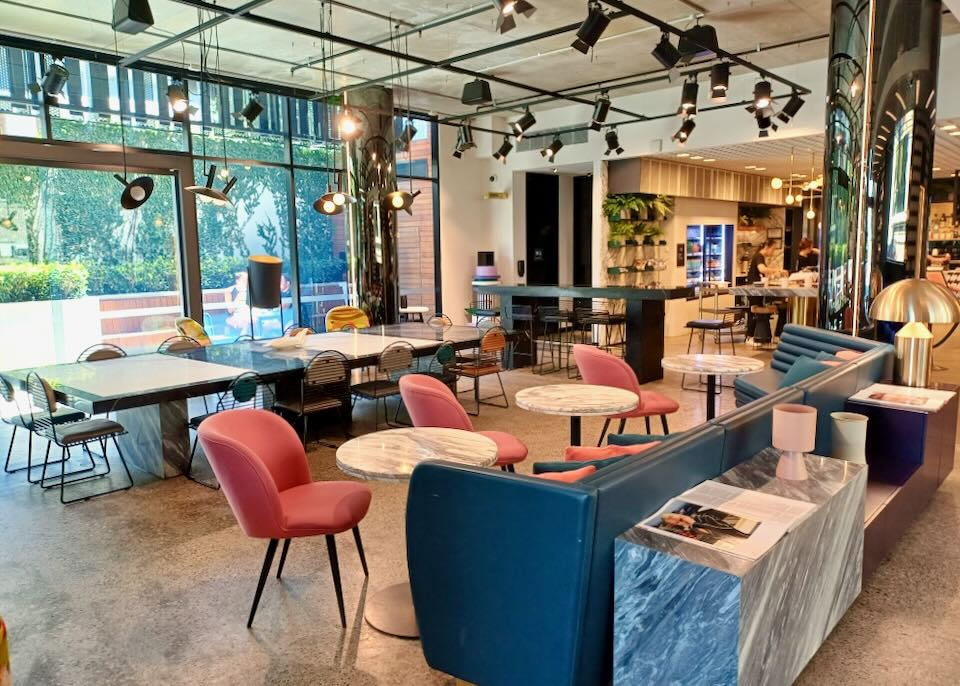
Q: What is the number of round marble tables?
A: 3